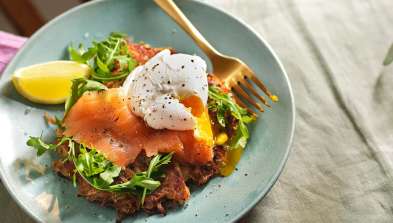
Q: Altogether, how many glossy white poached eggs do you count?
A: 1